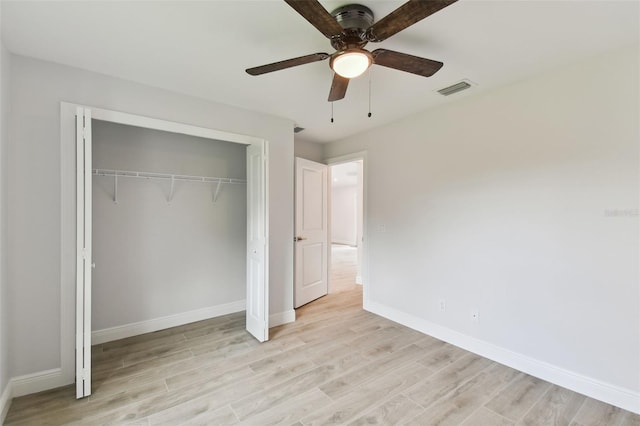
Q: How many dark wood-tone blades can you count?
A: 5